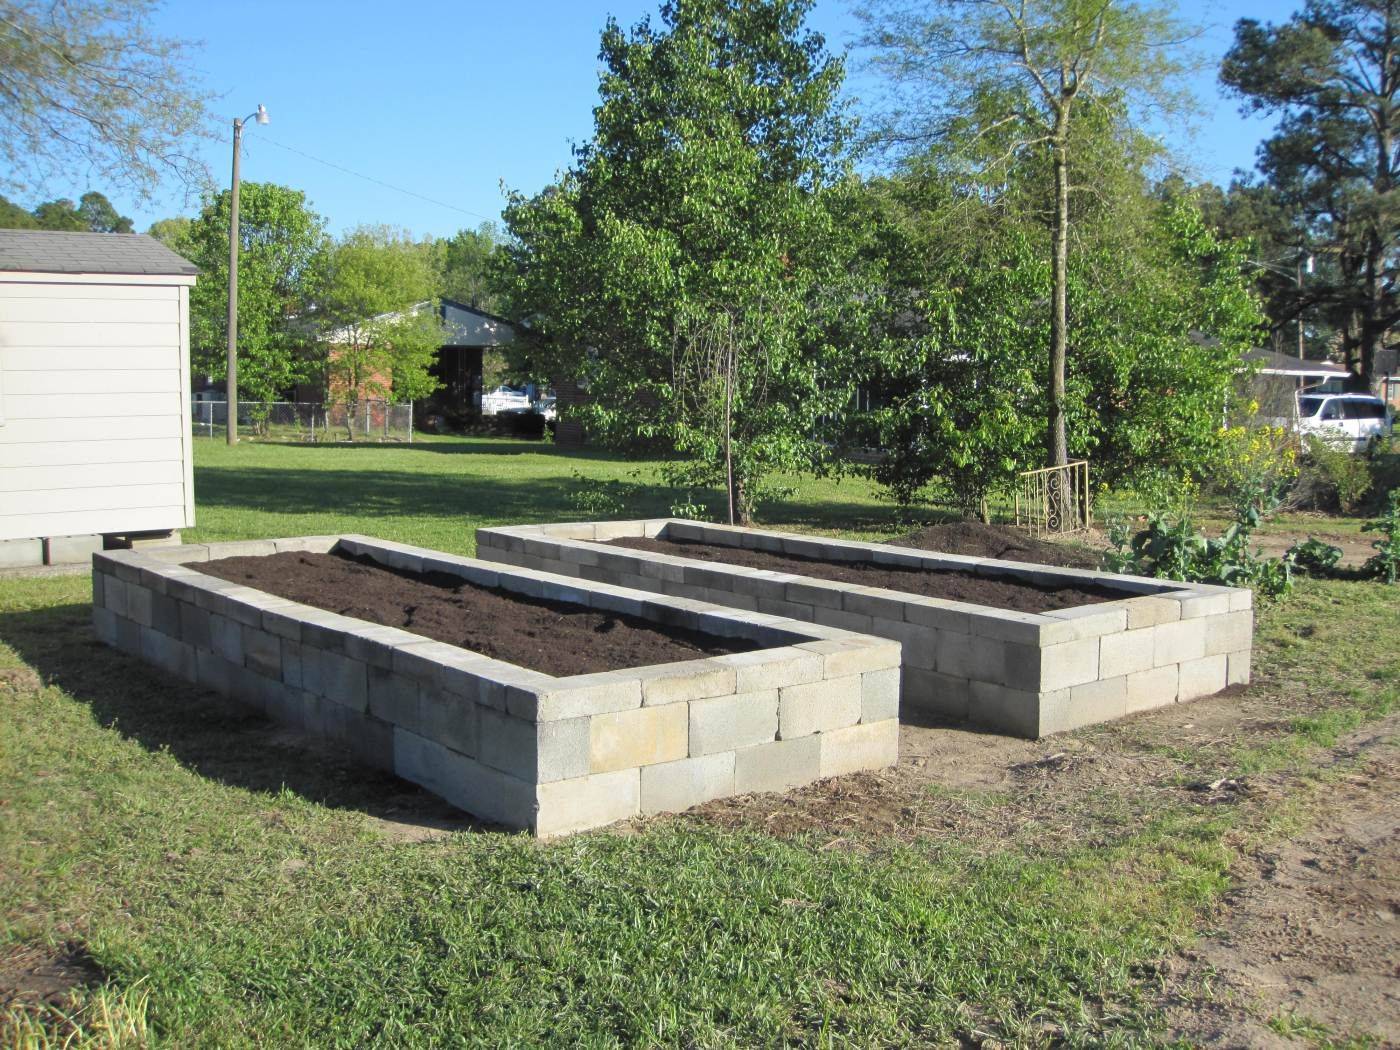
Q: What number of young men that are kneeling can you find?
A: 0